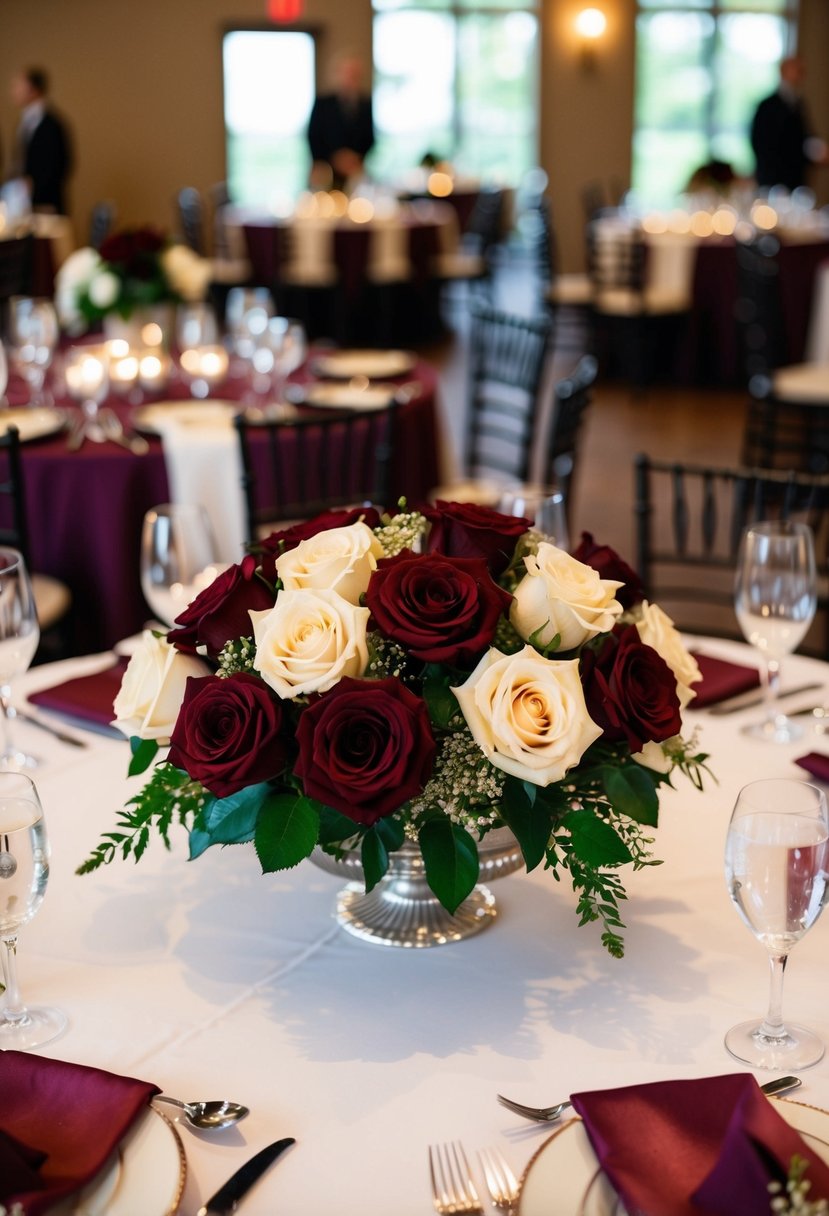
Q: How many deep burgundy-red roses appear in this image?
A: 8